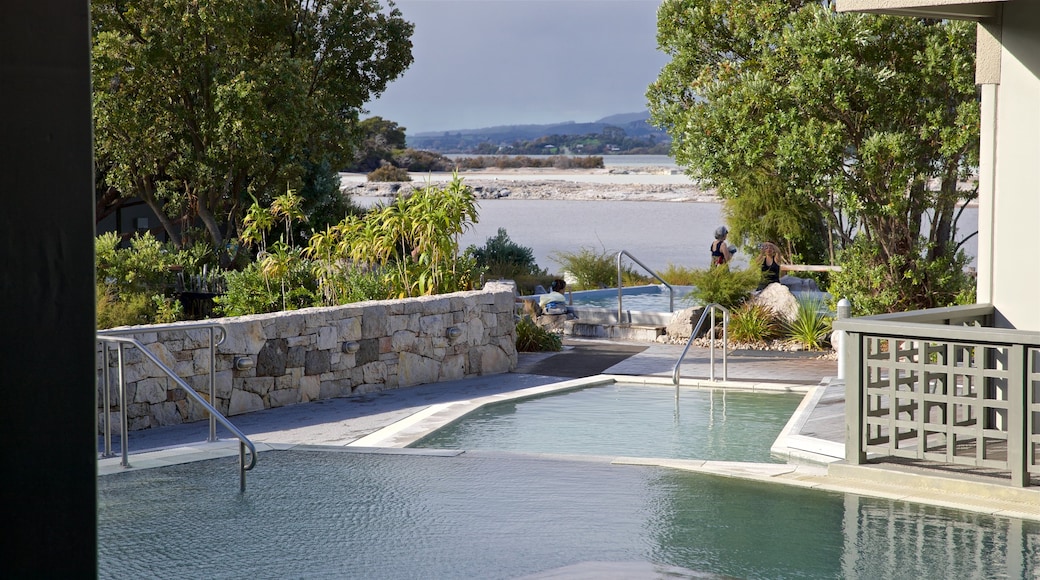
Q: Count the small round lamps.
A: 3